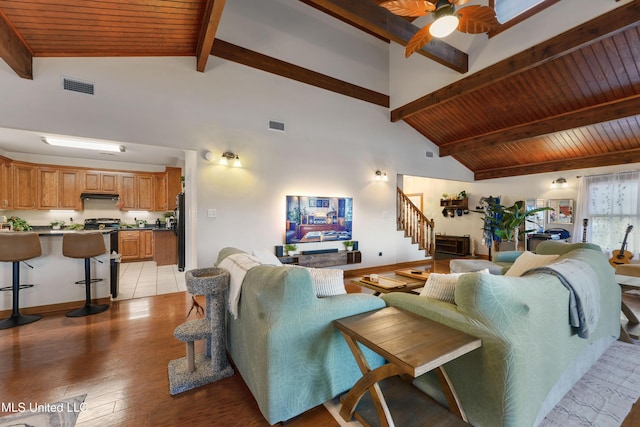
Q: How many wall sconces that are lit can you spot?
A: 3